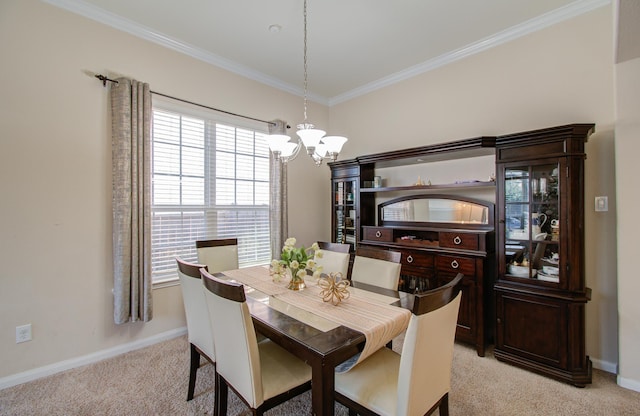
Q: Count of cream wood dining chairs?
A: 6